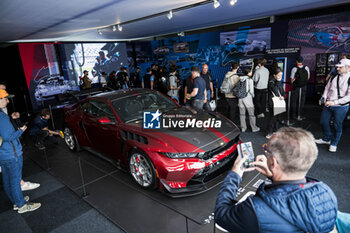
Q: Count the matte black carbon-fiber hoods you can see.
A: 1